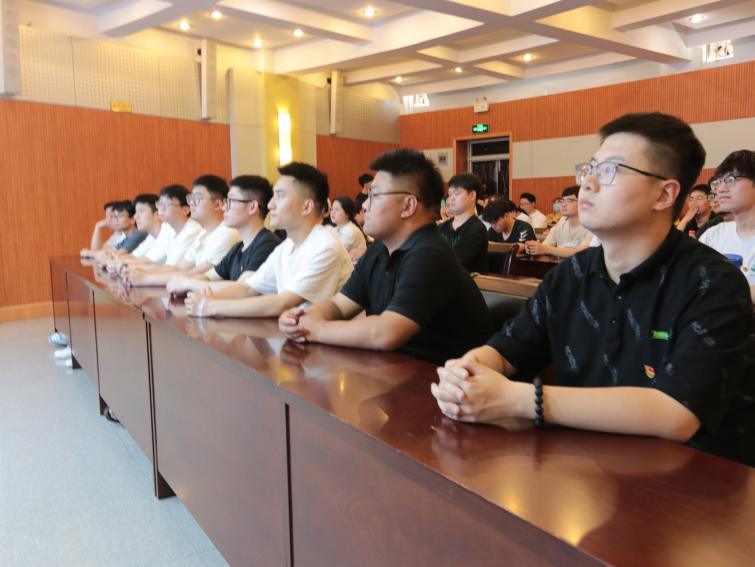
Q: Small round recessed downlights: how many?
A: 9